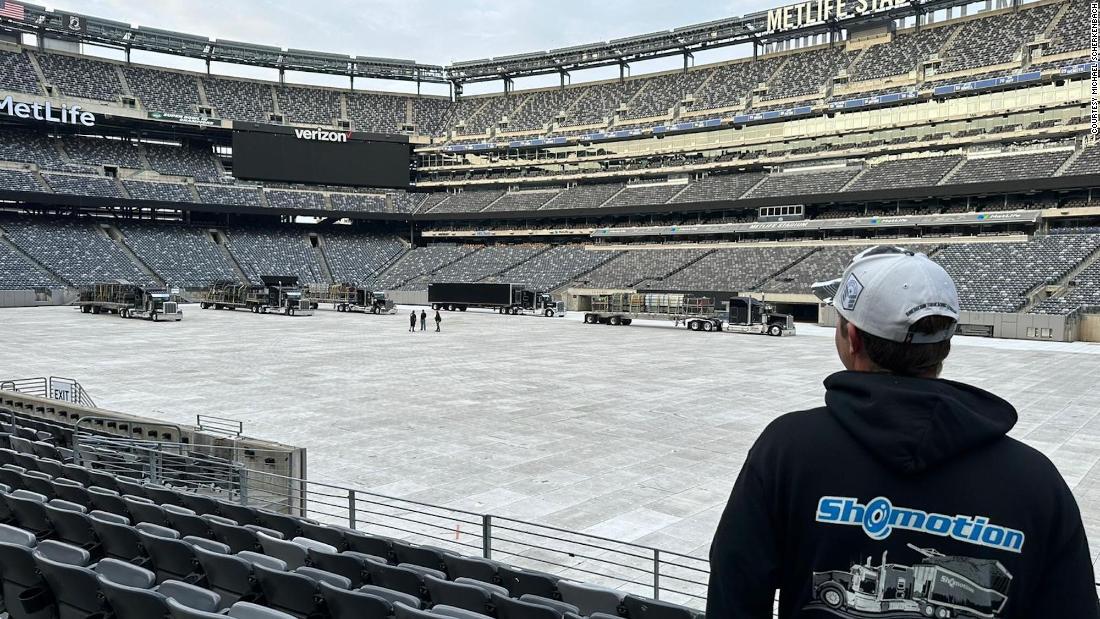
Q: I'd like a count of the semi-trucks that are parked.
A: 5